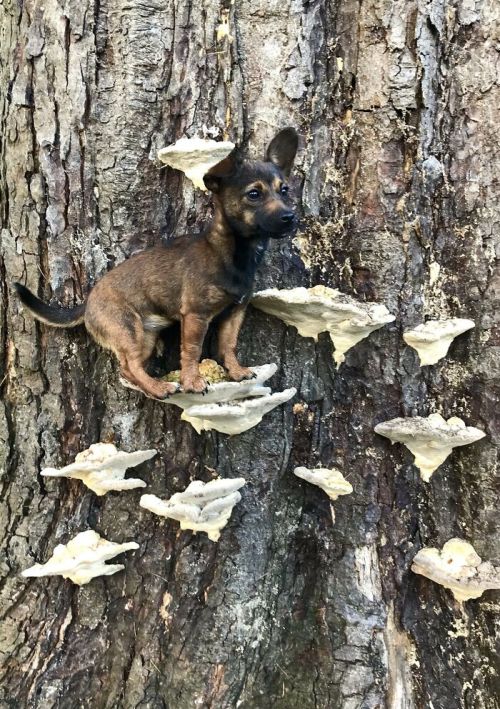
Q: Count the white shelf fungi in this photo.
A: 10